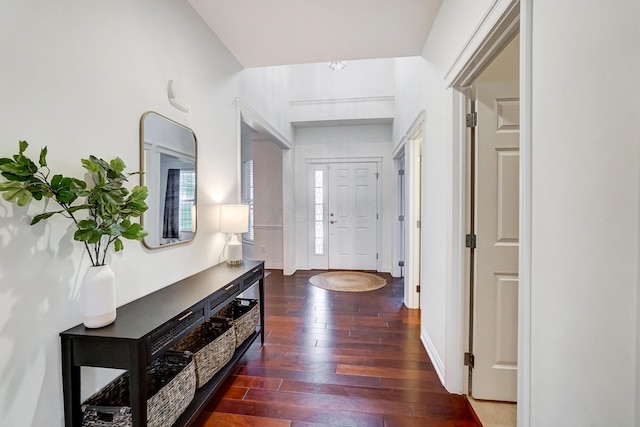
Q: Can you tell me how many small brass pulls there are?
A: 3